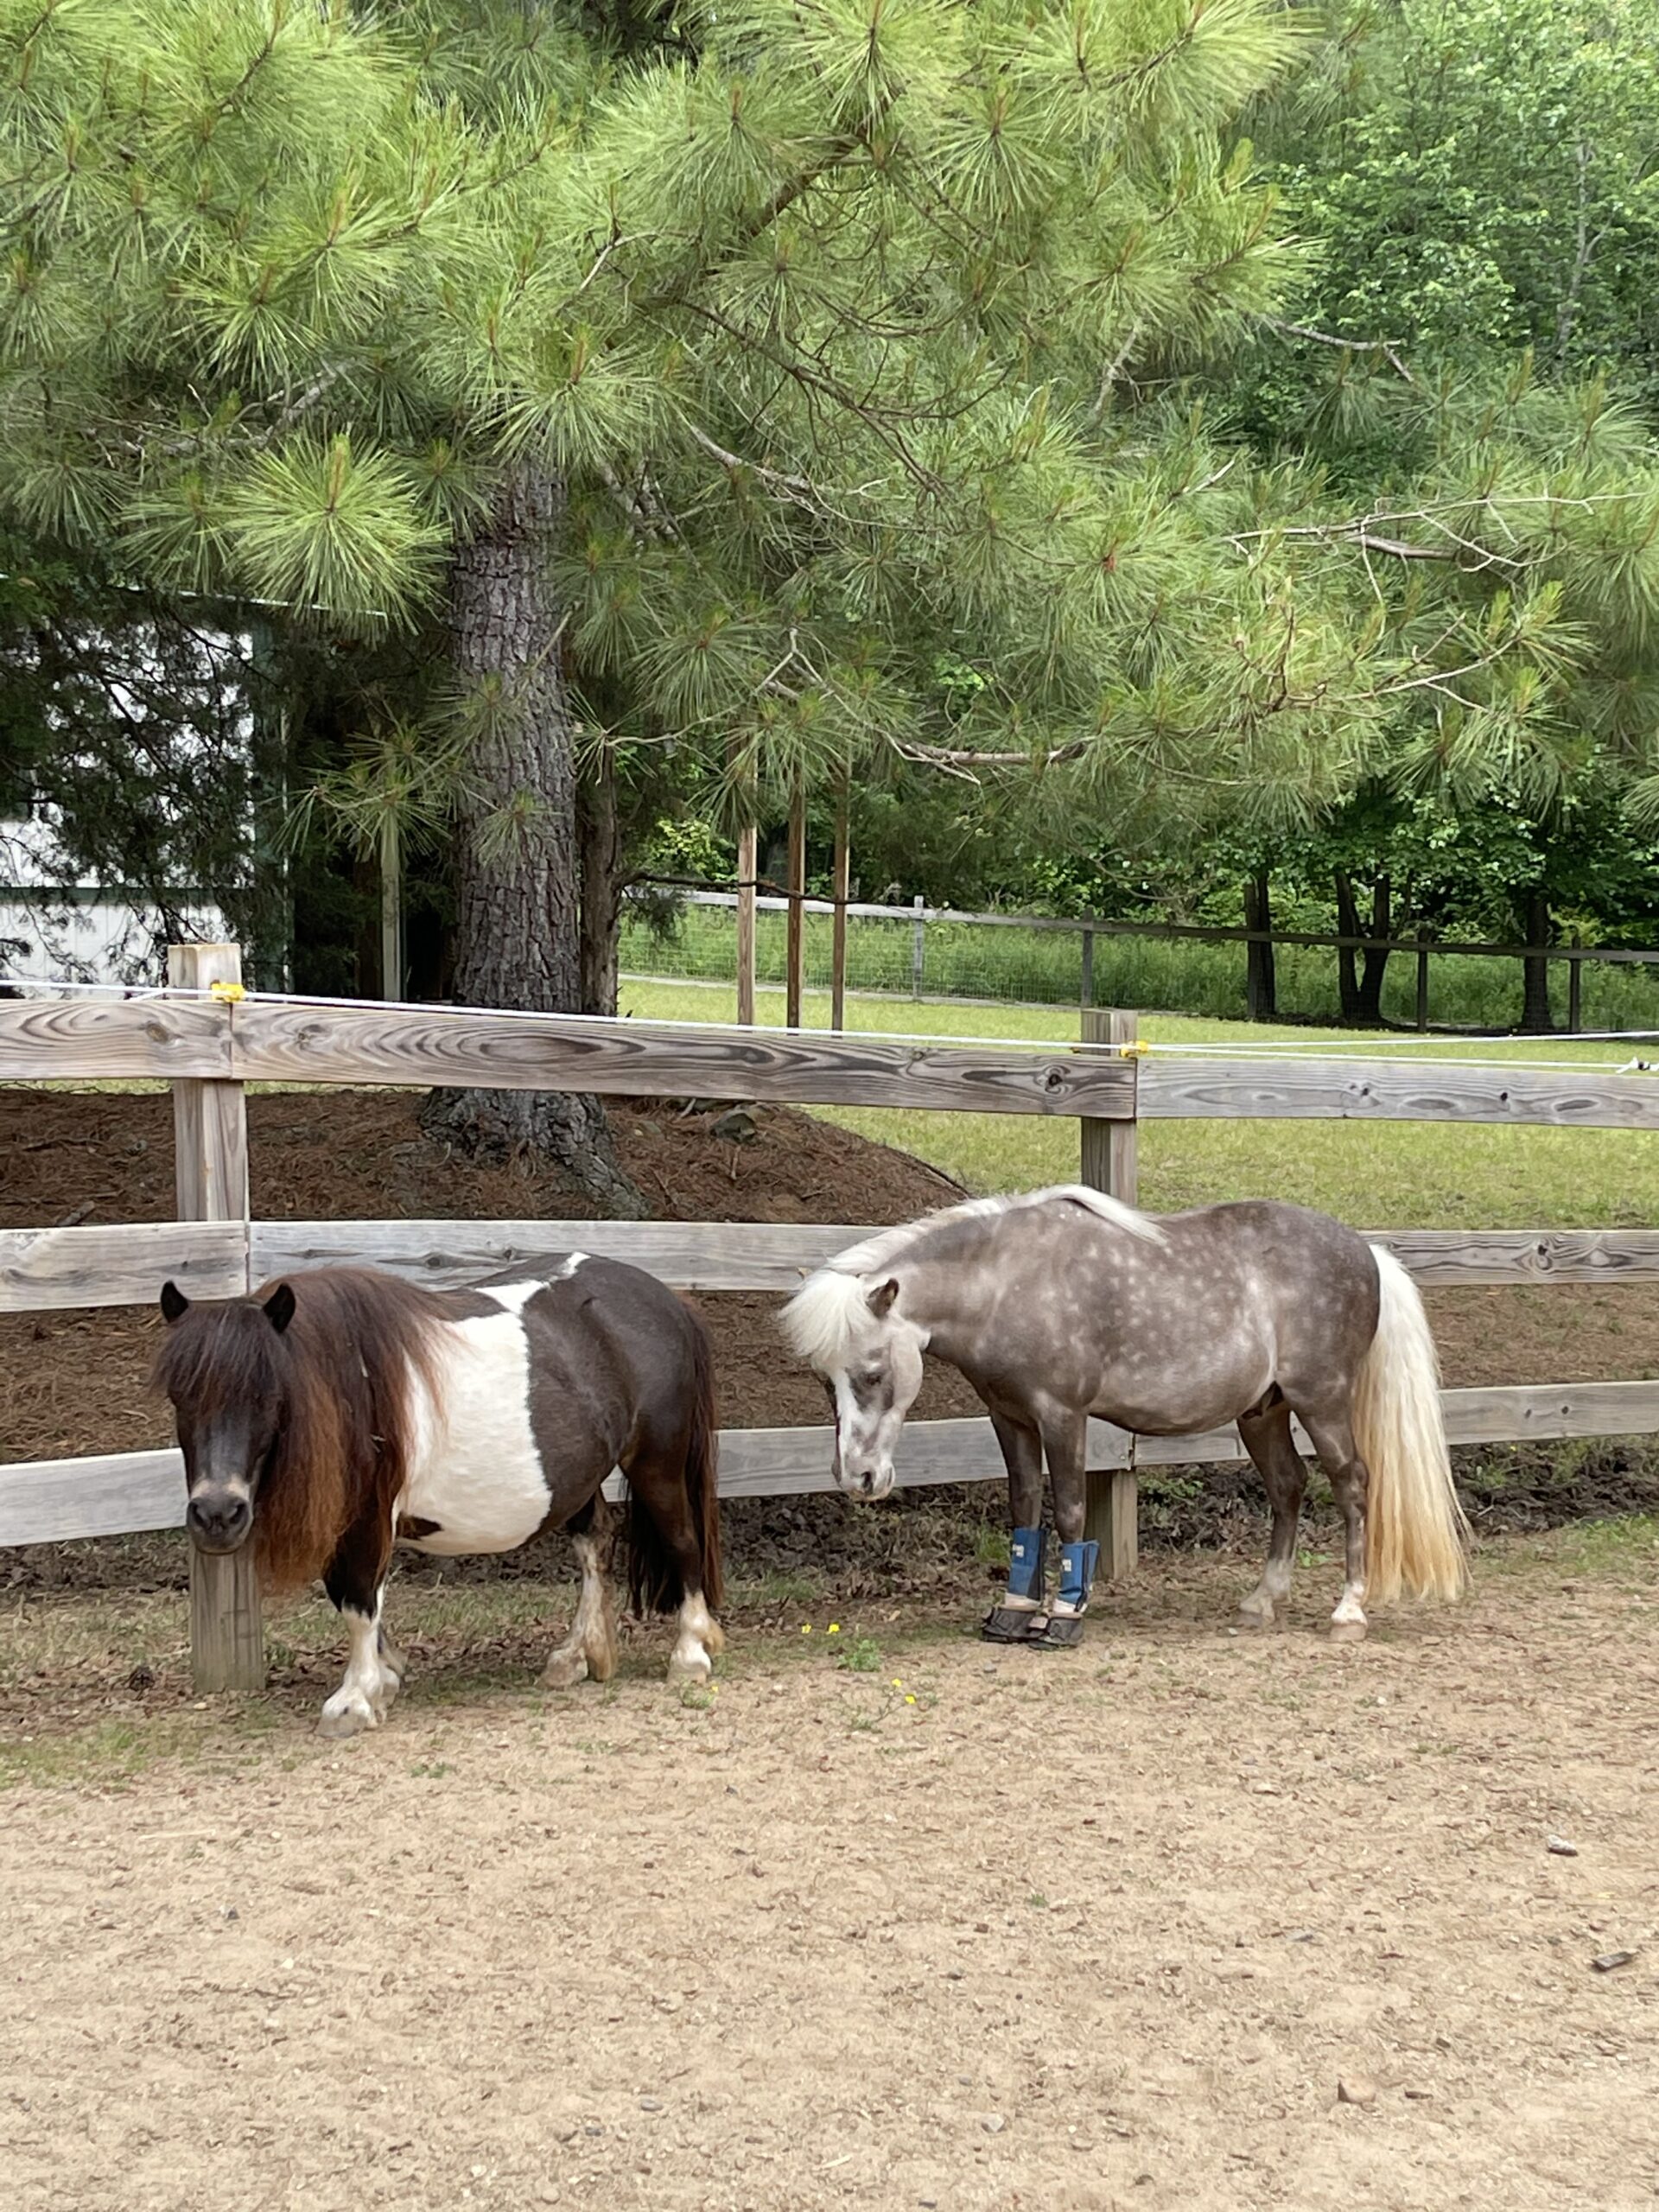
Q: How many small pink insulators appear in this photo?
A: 0